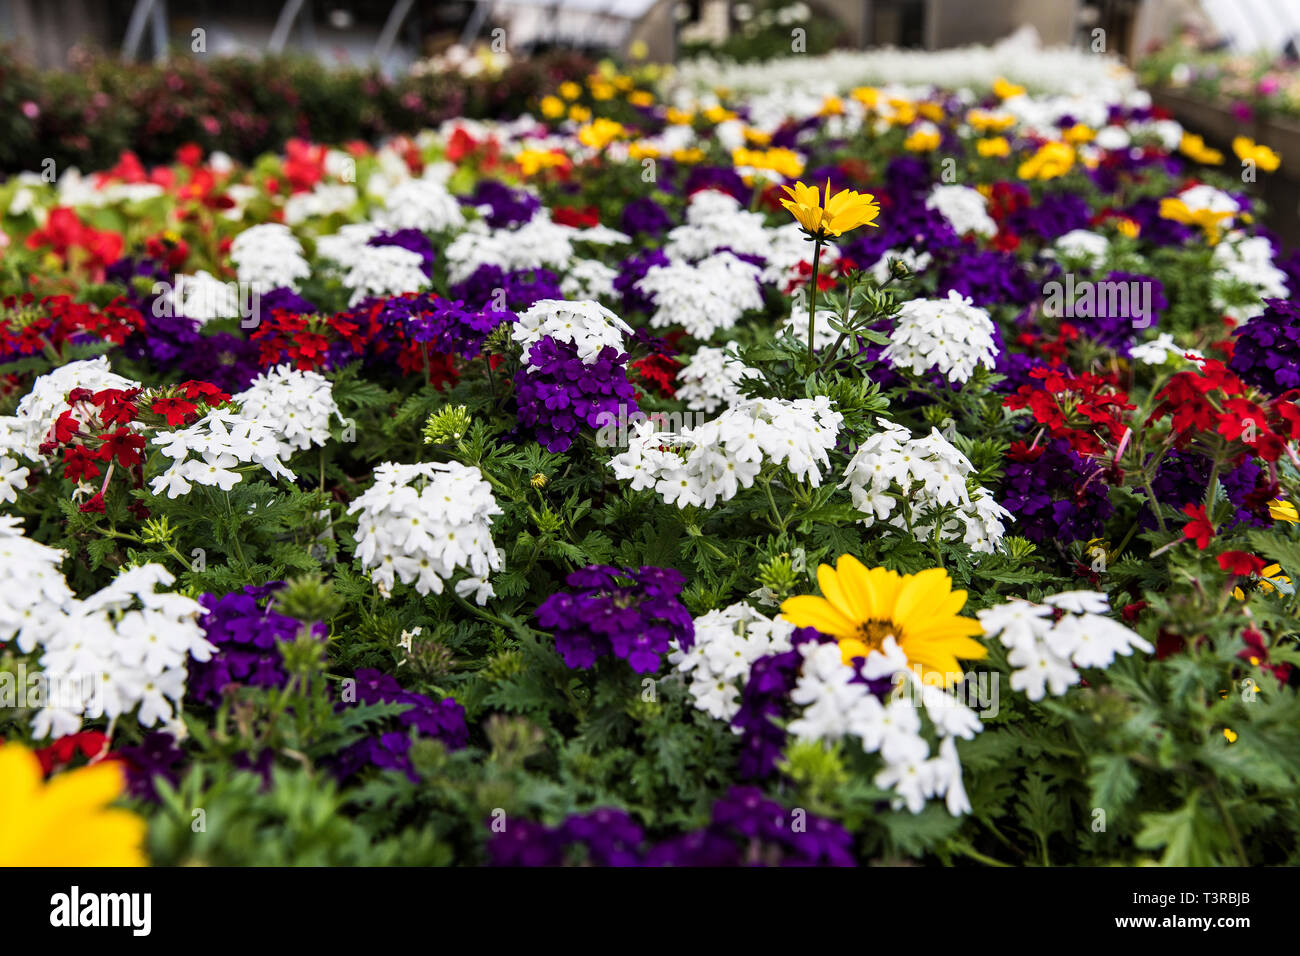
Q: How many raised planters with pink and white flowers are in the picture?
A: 1